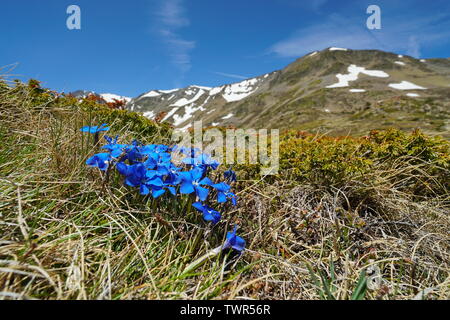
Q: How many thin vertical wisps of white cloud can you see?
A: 1